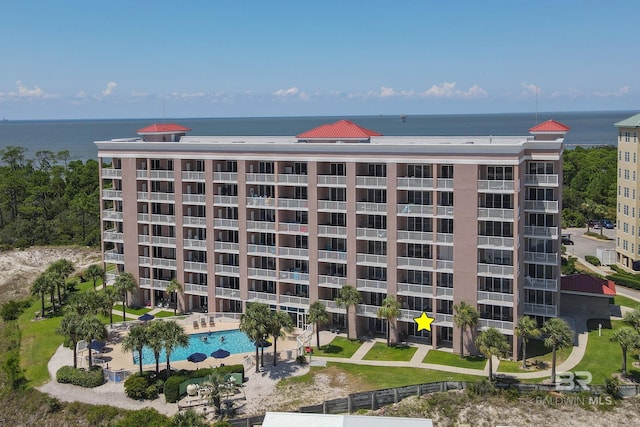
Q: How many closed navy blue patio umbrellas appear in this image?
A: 0